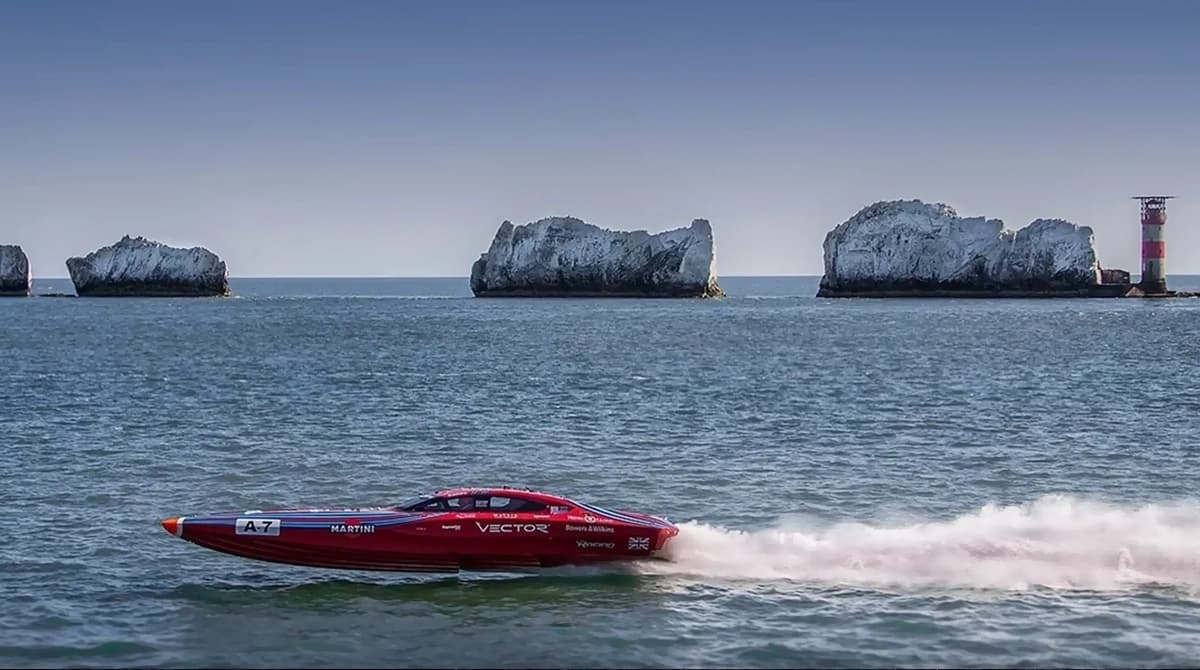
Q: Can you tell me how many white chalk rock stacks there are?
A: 4